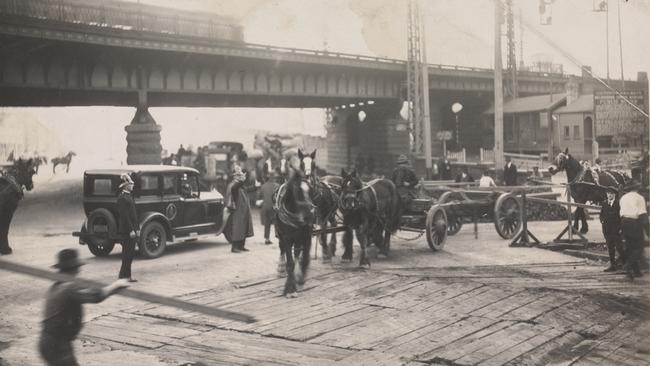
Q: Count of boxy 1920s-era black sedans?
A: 1